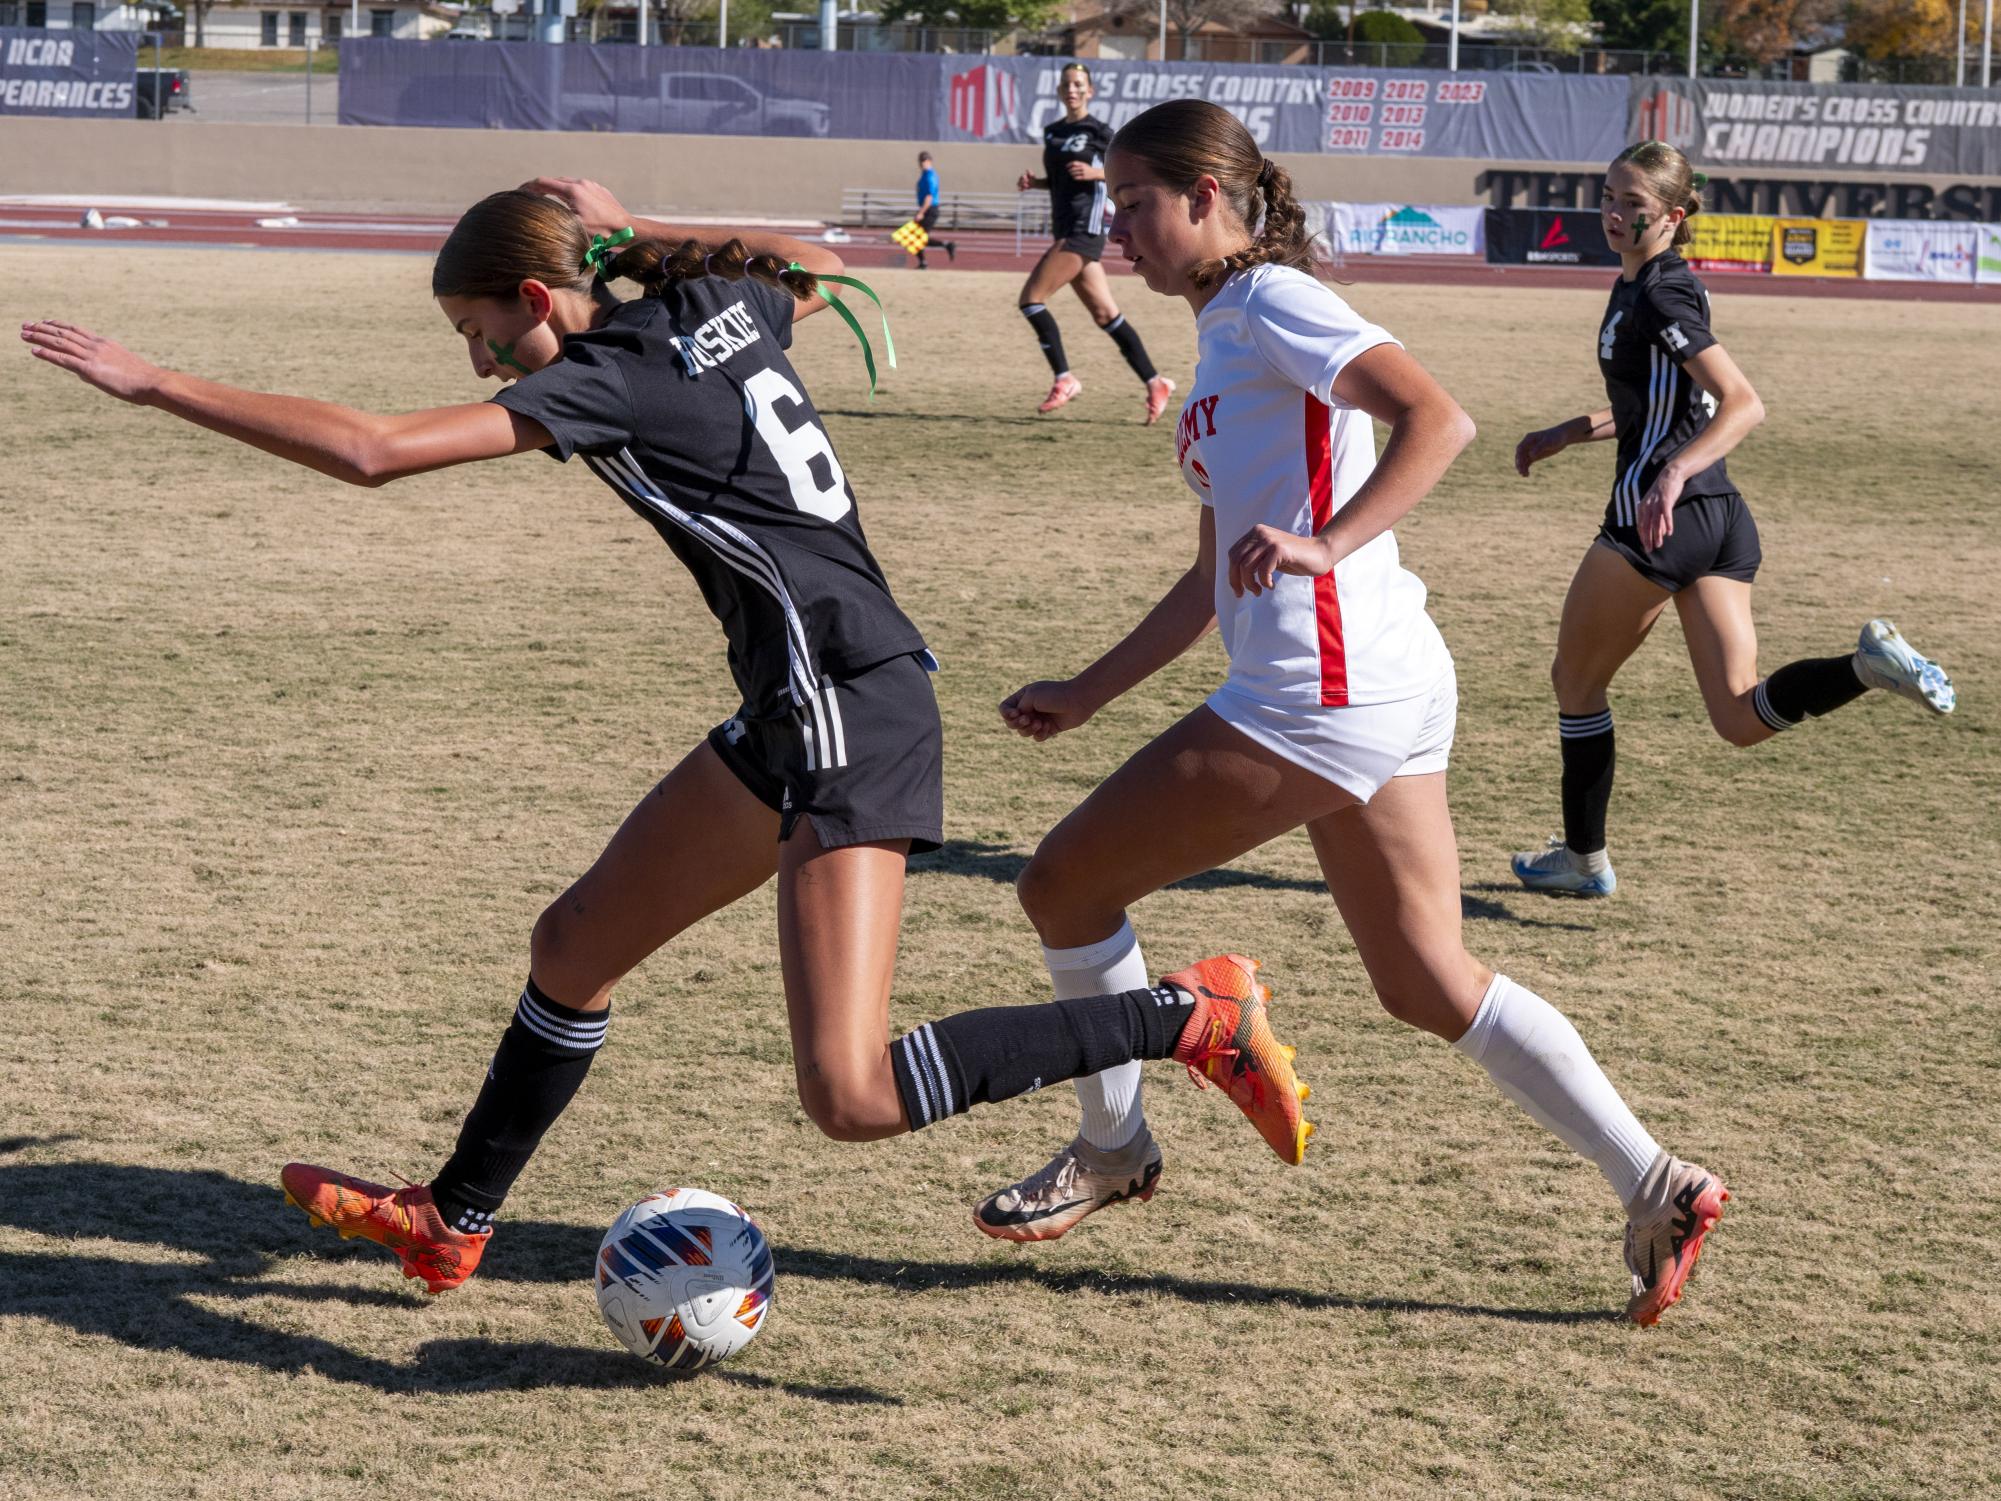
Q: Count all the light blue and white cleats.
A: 2